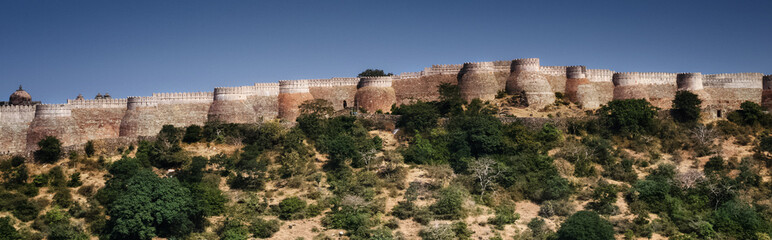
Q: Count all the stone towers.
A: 11